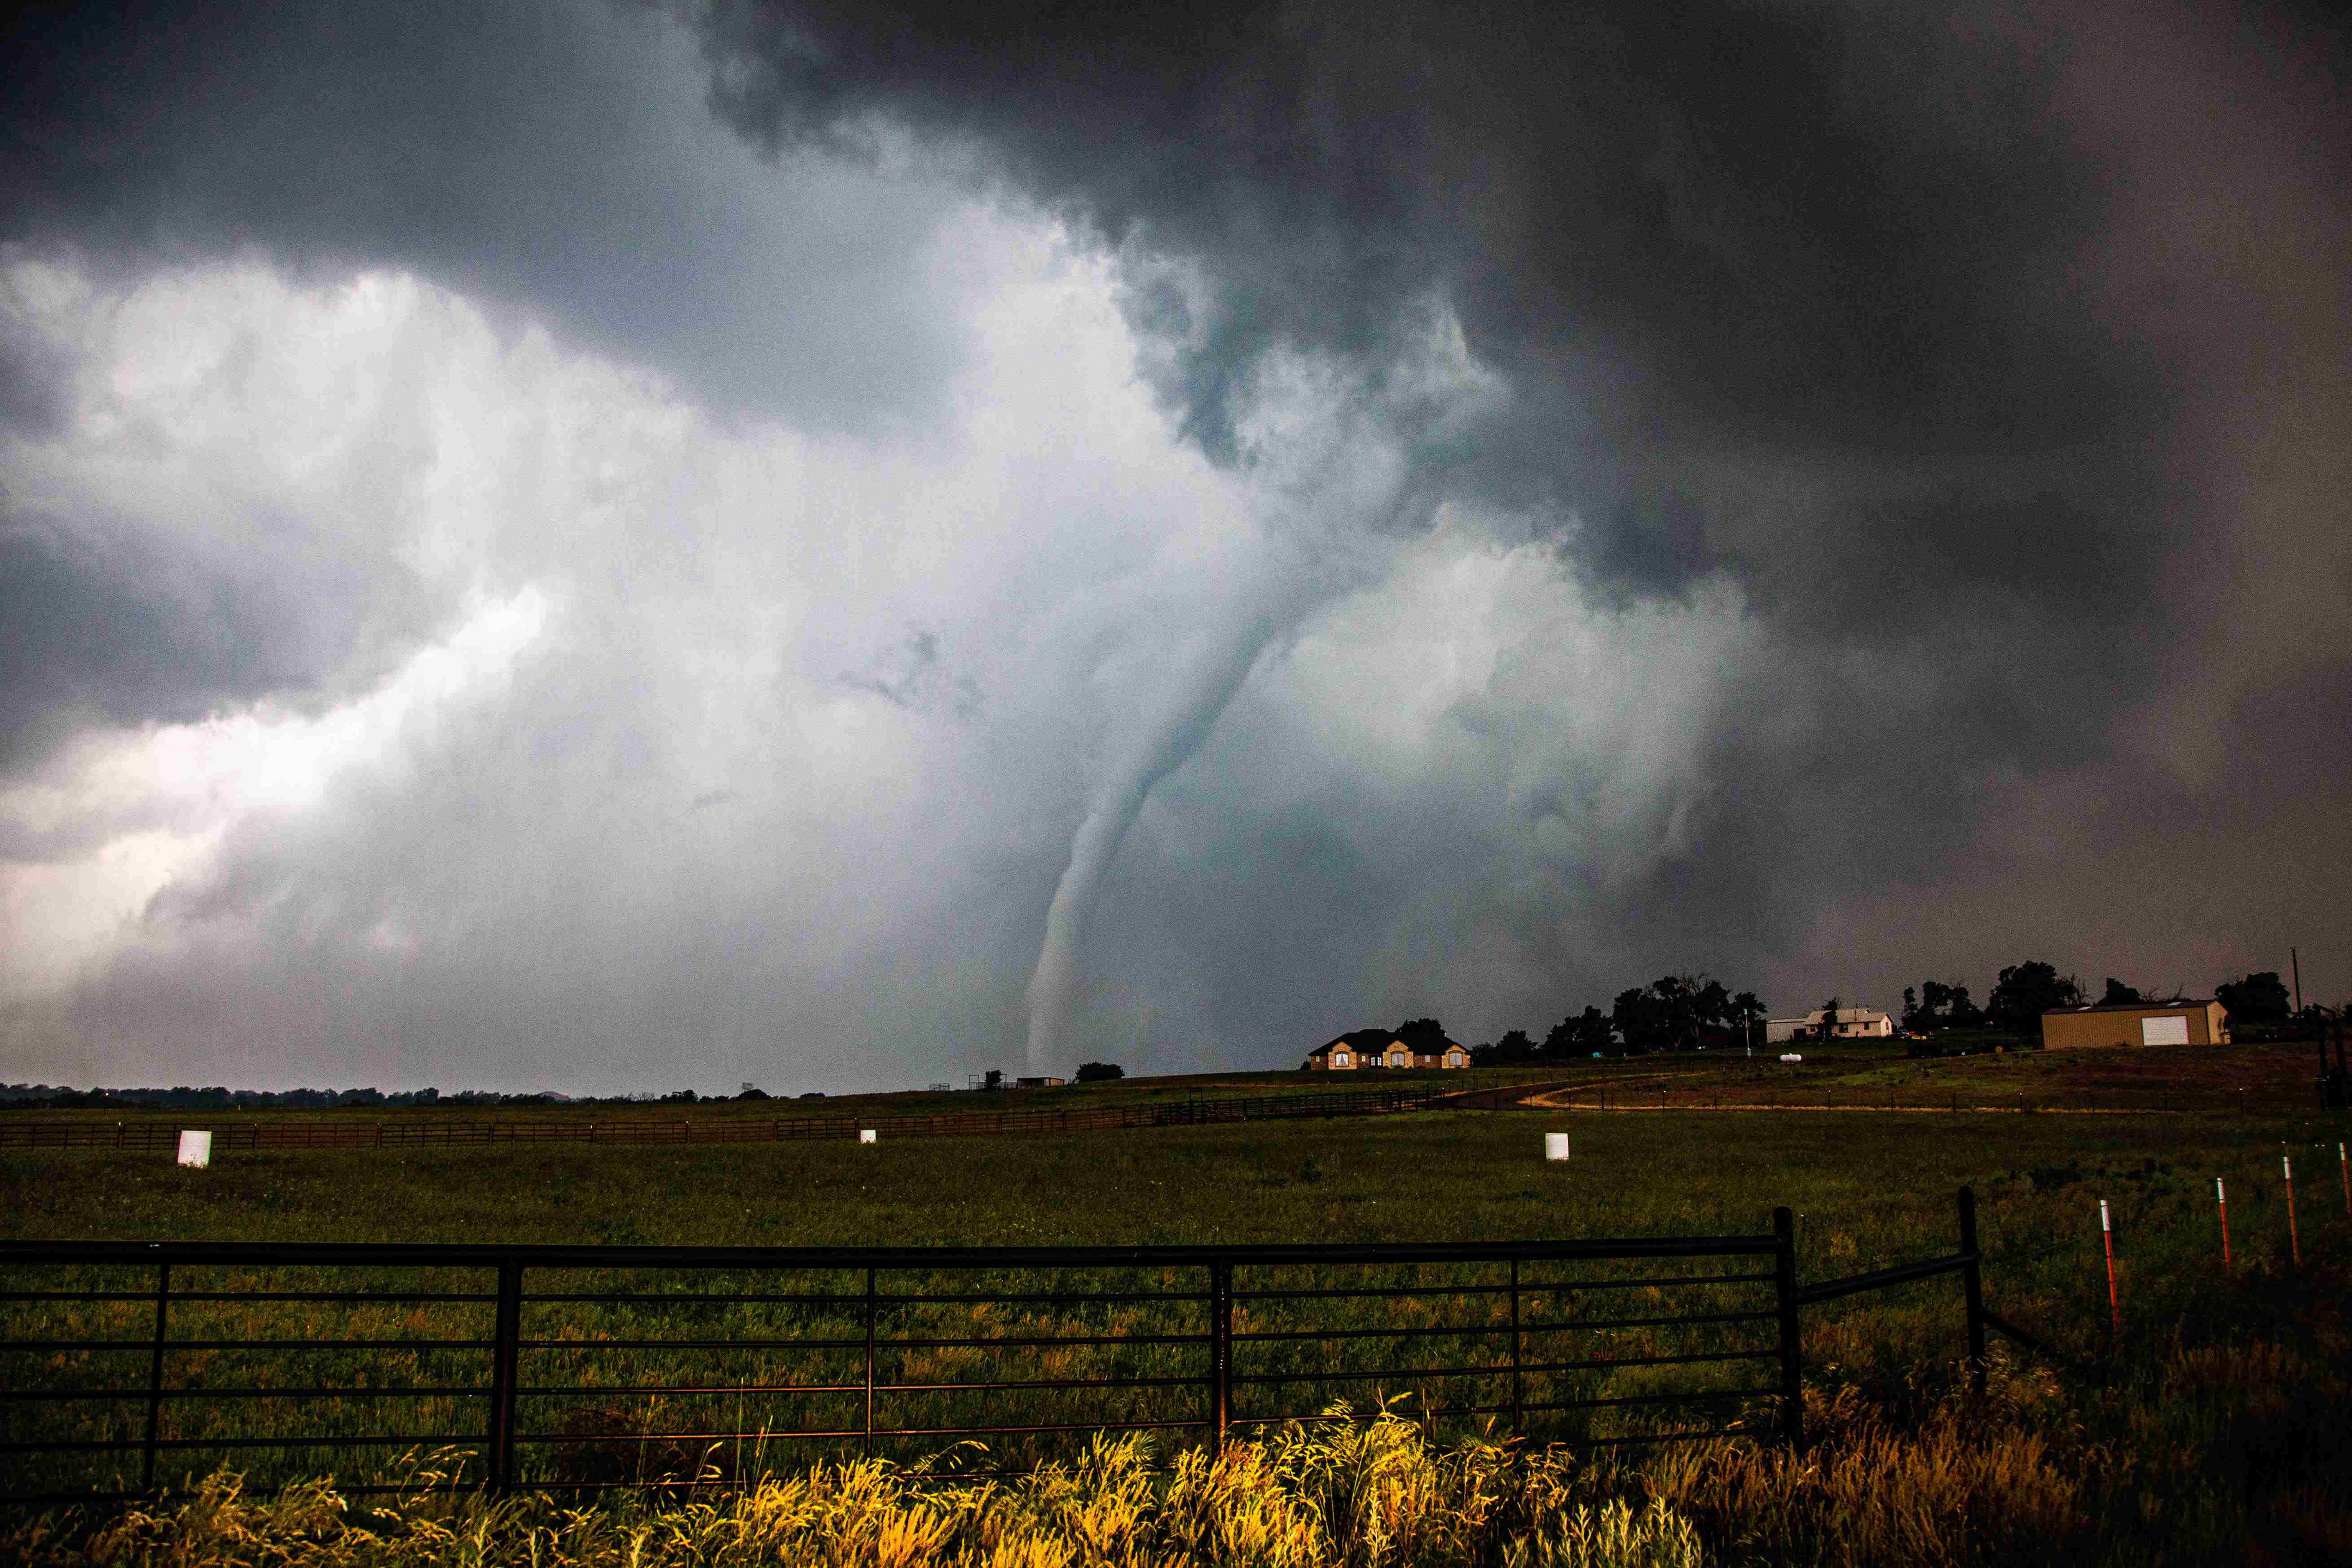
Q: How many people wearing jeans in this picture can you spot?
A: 0